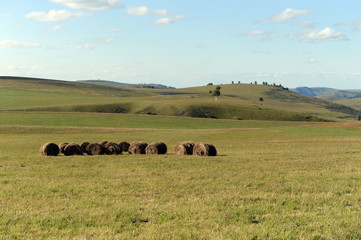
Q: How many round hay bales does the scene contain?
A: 12